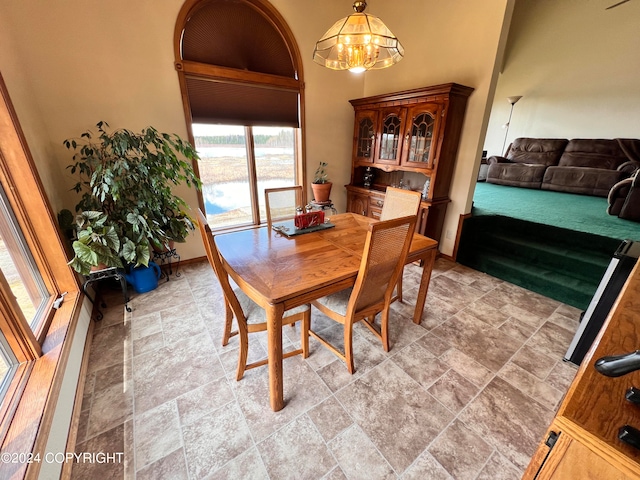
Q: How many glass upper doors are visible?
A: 3